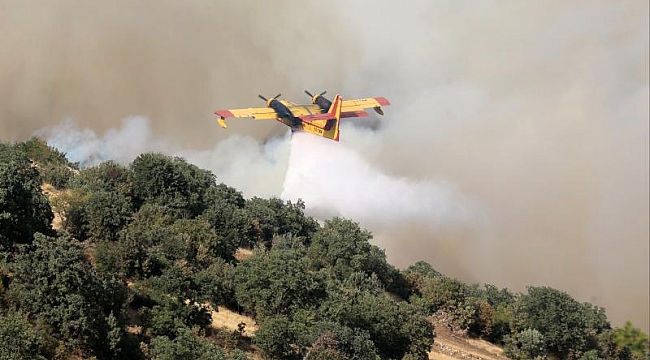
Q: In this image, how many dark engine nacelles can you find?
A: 2